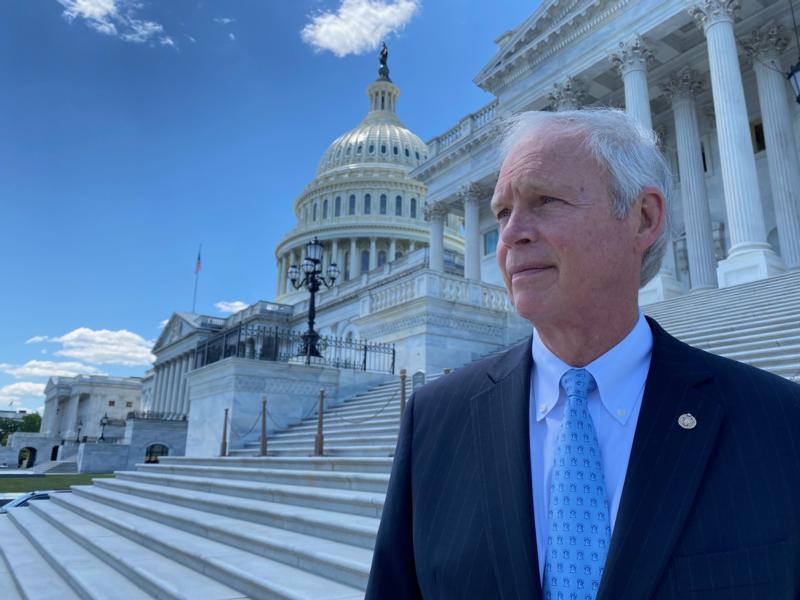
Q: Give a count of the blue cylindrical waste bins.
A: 0